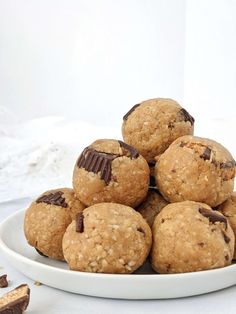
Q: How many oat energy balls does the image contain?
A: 8